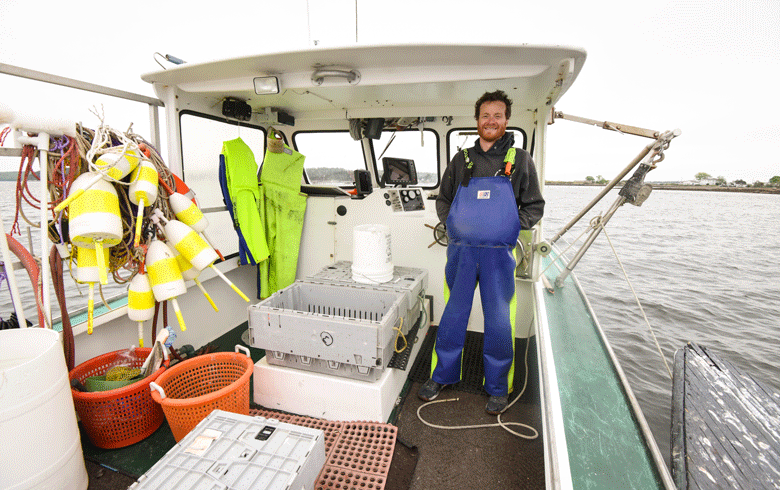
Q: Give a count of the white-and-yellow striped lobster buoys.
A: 9